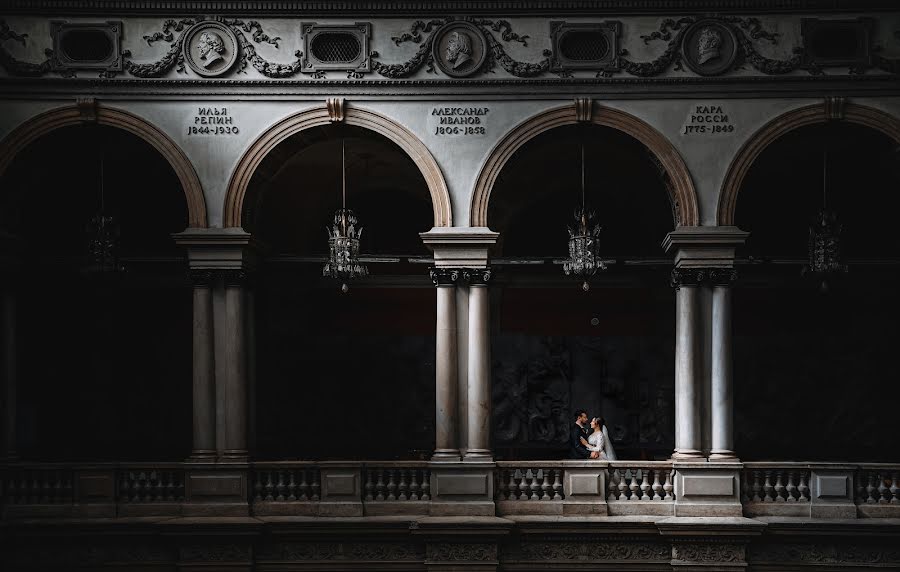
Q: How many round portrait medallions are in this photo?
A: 3